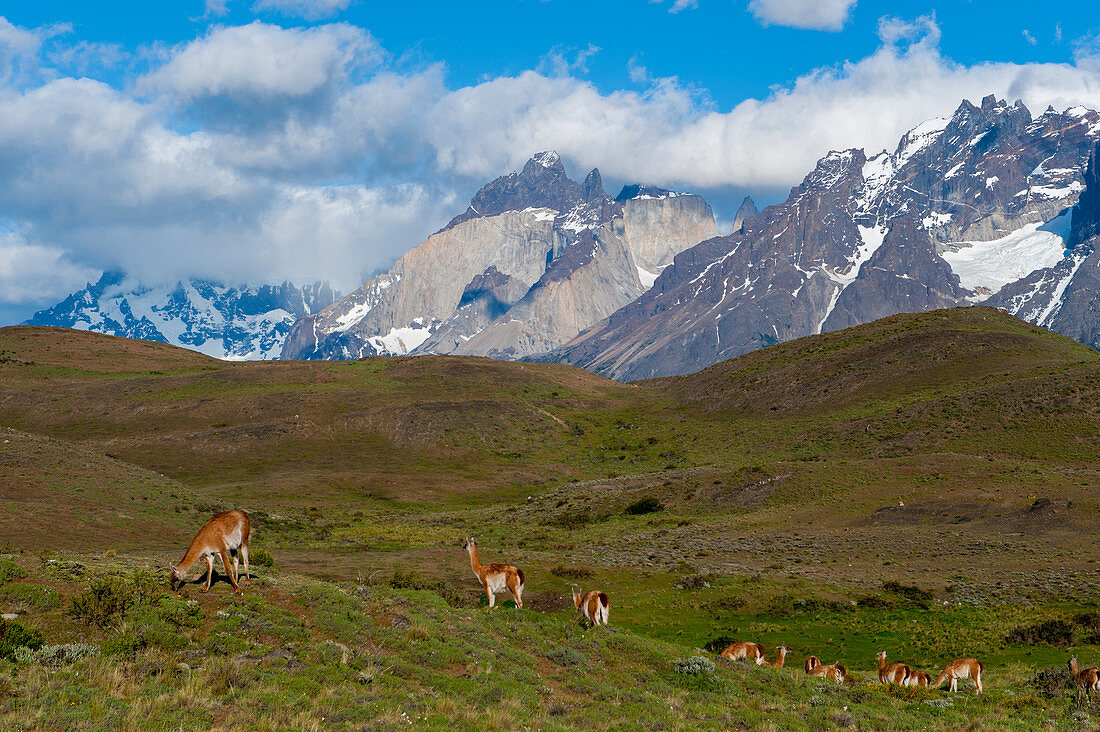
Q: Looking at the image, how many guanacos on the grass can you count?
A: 11